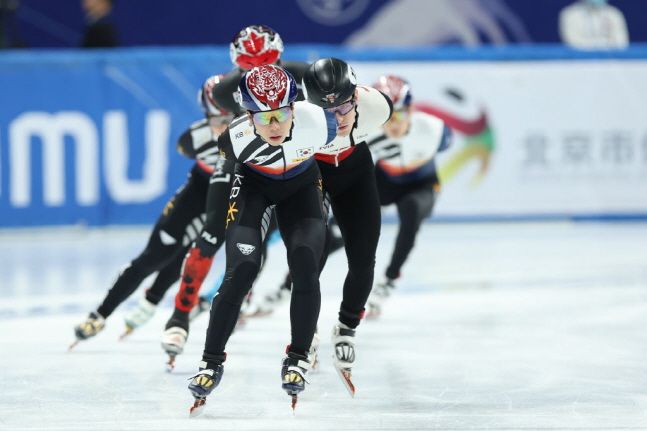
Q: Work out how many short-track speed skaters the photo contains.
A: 5